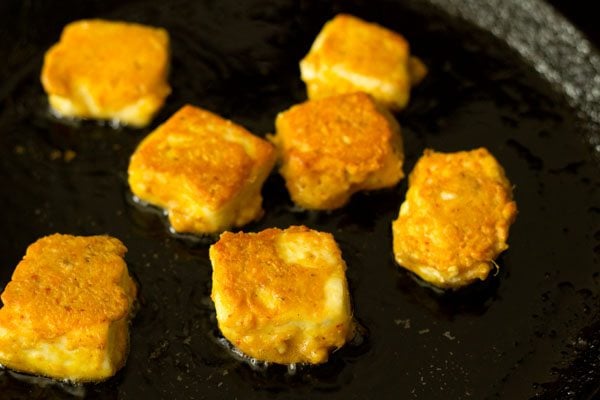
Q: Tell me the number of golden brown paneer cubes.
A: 7